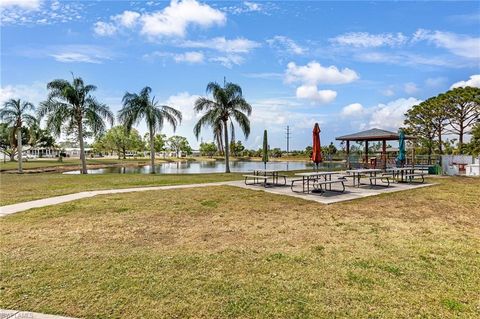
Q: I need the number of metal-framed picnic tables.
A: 4